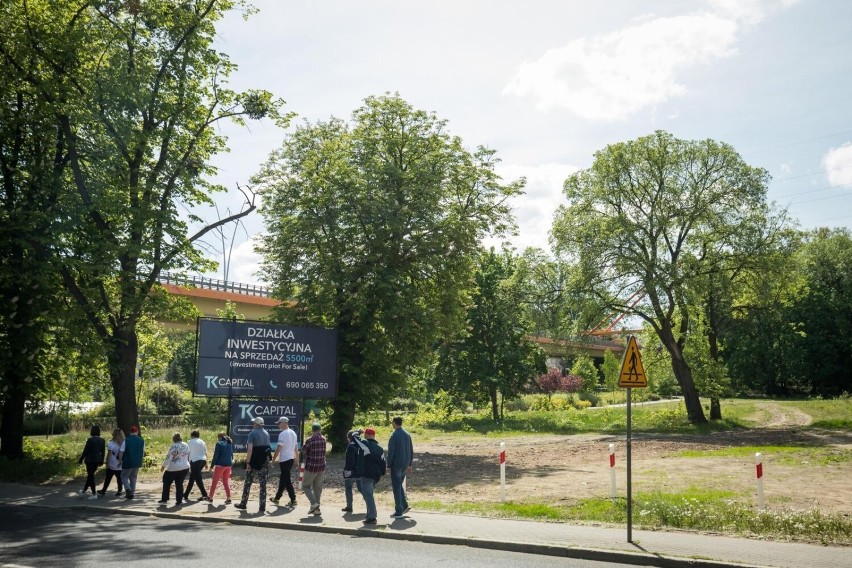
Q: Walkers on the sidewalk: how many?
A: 12